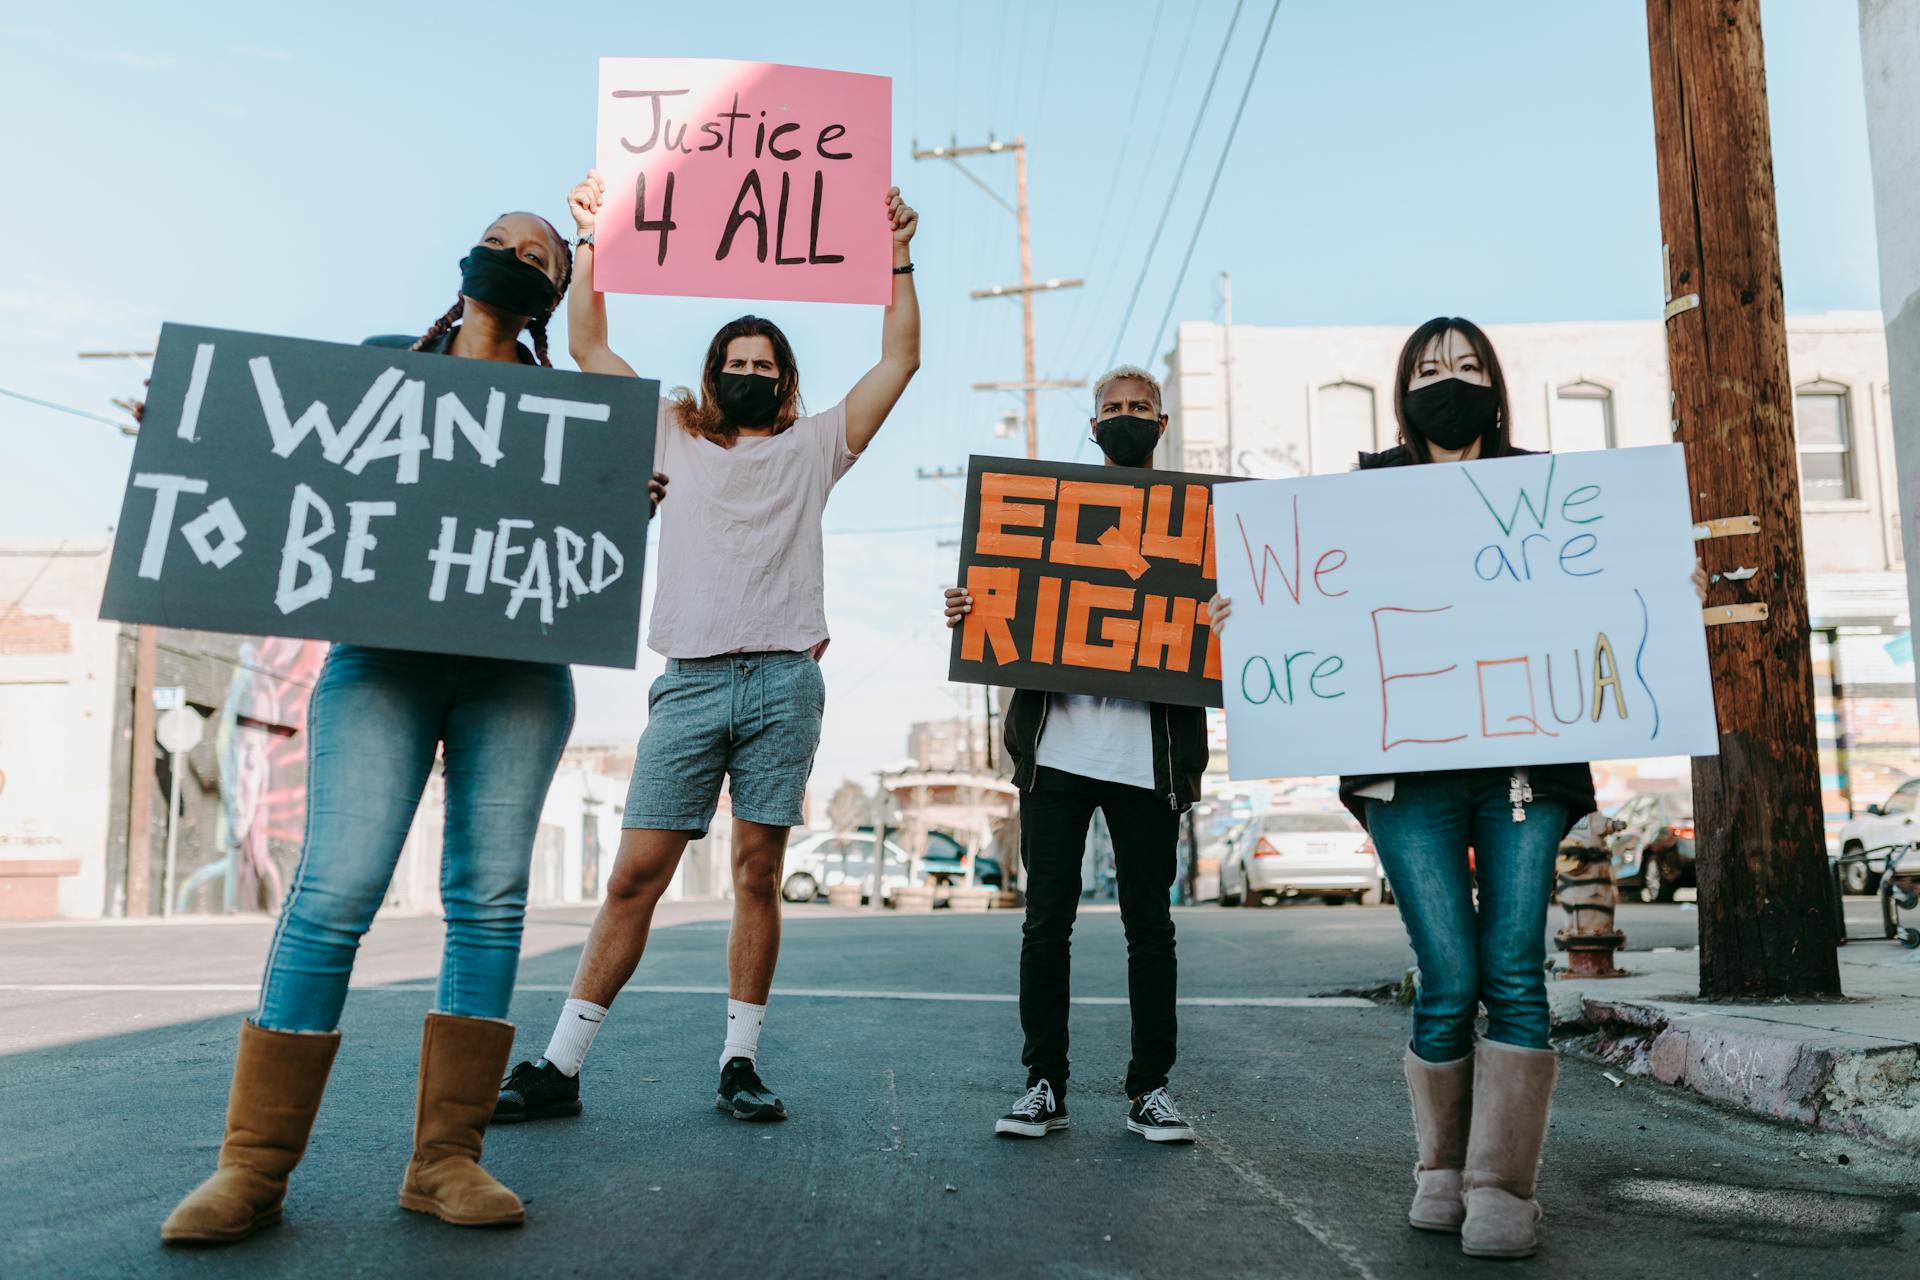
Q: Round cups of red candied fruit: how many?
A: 0